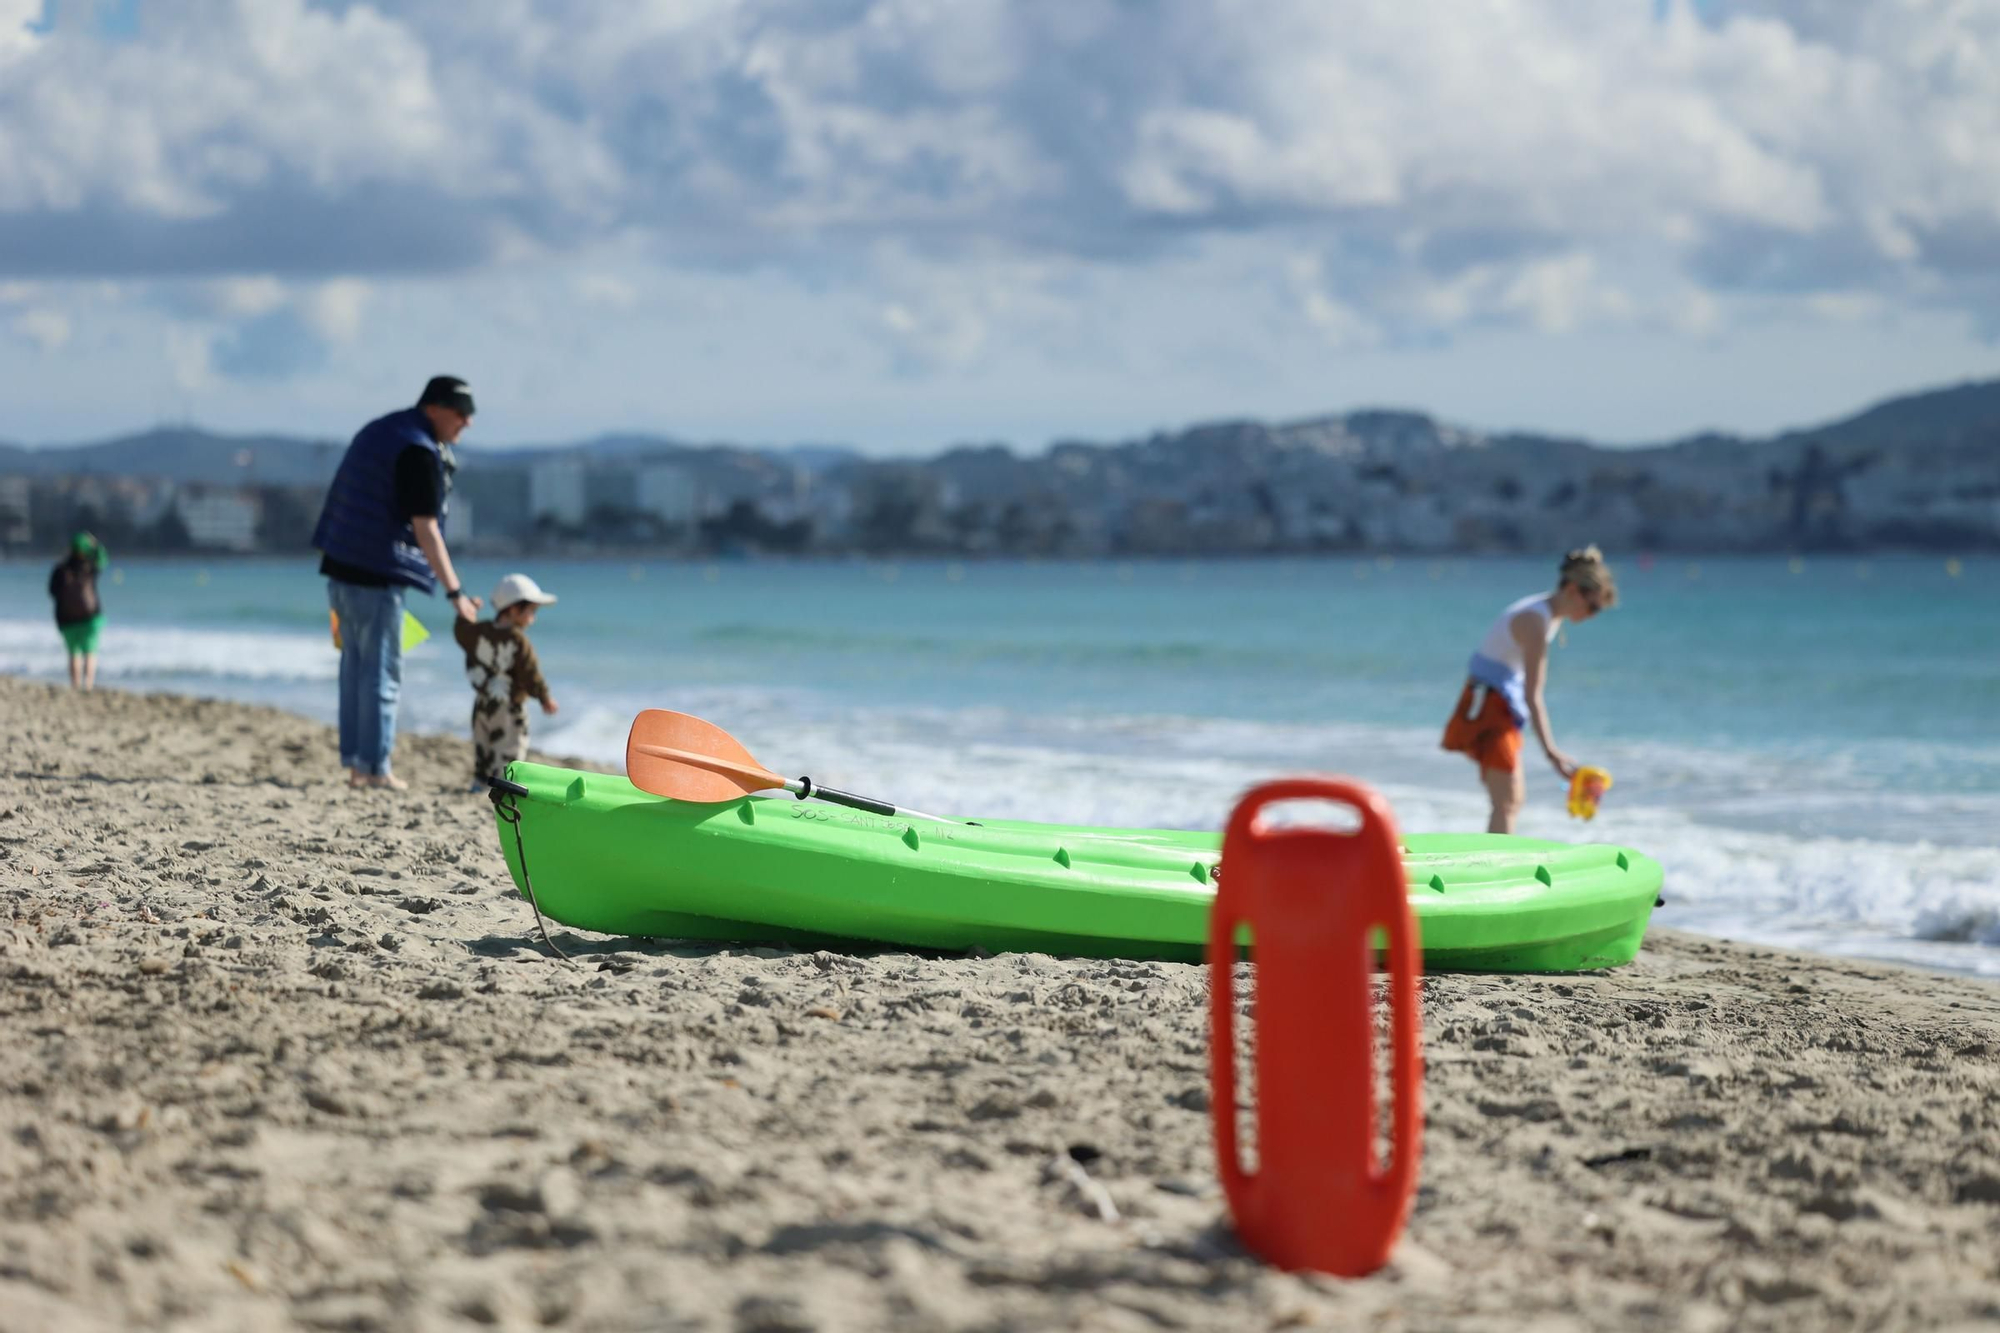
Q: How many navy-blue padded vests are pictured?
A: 1